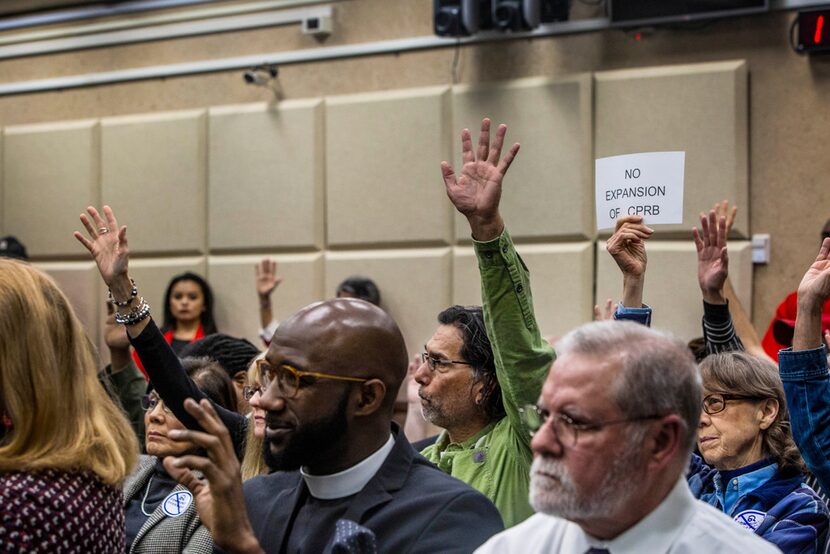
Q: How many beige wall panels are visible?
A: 12